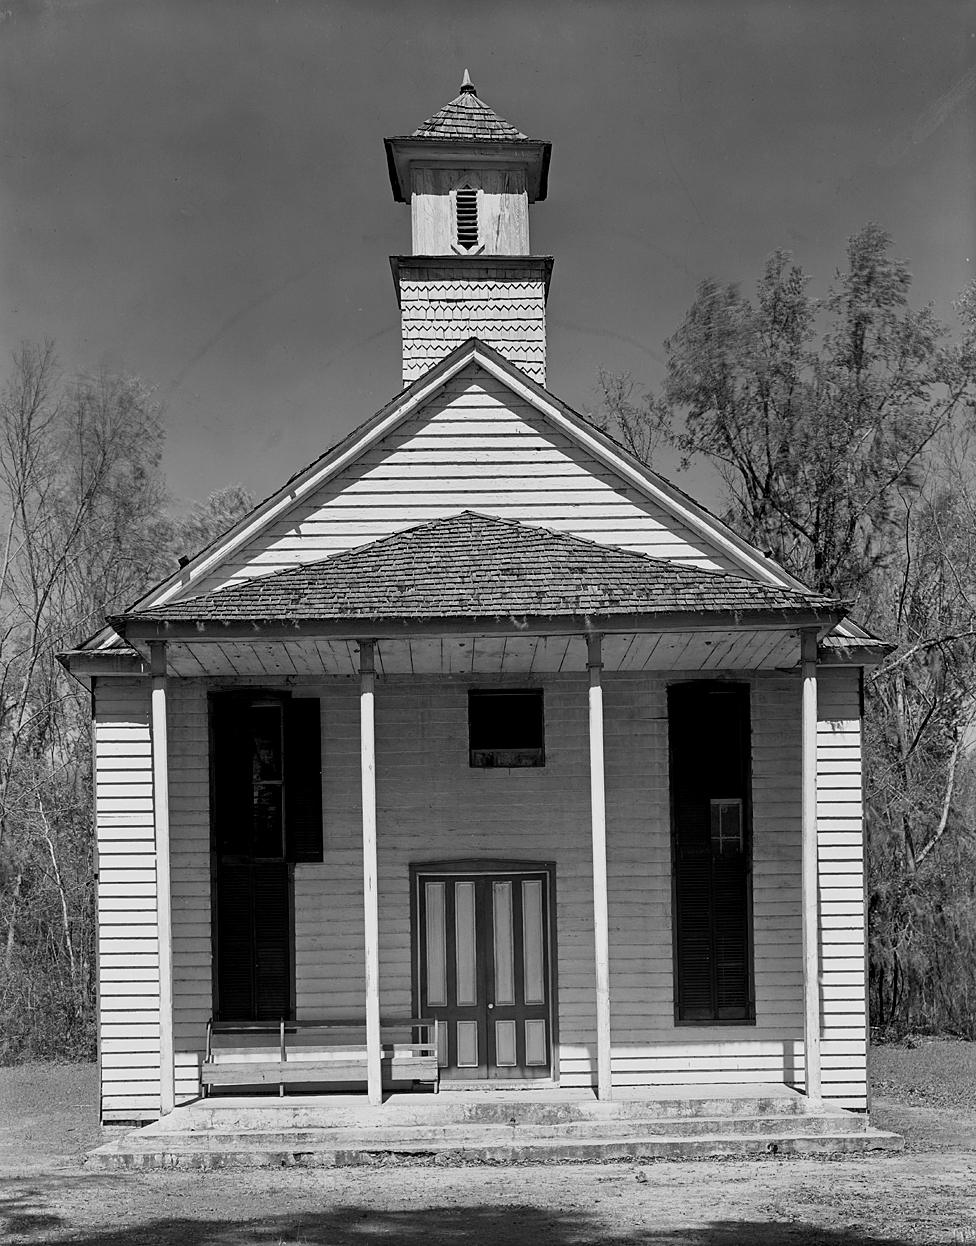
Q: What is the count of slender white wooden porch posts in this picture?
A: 4